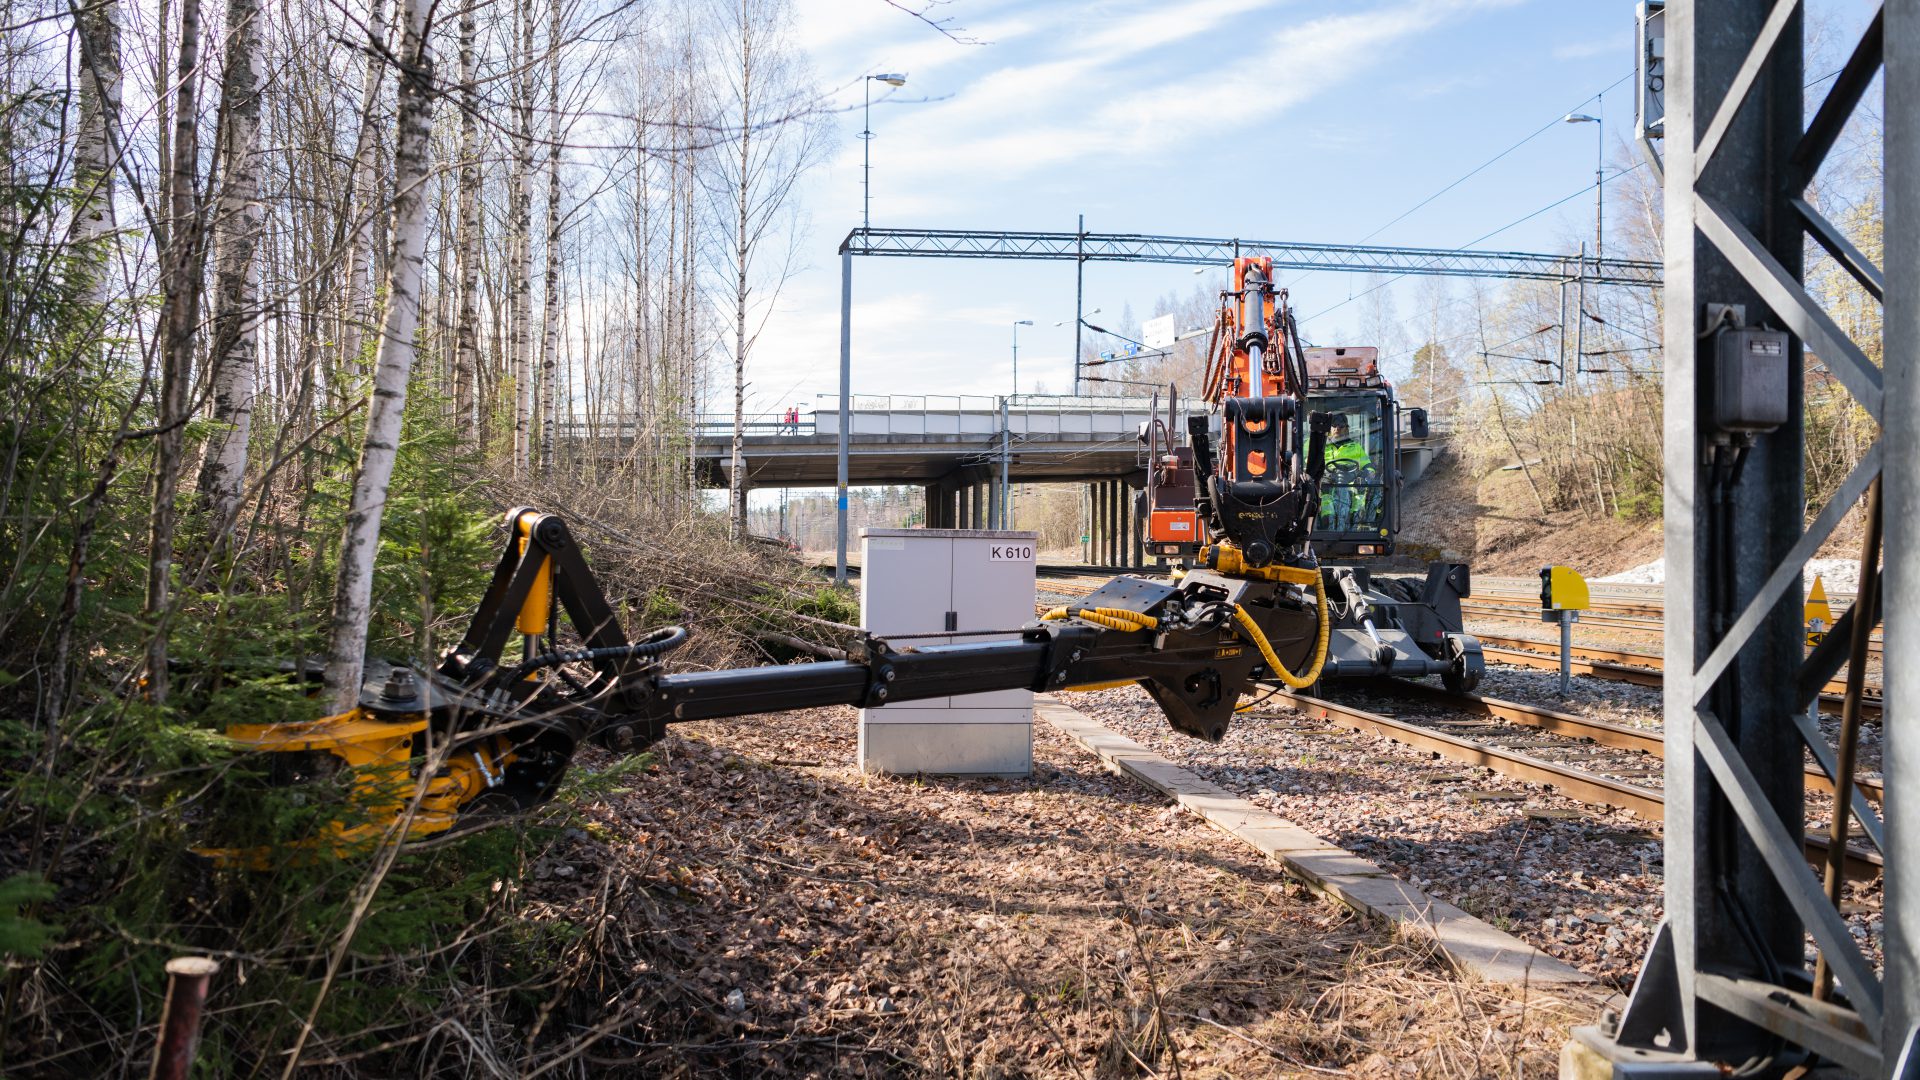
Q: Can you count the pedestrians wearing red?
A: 2